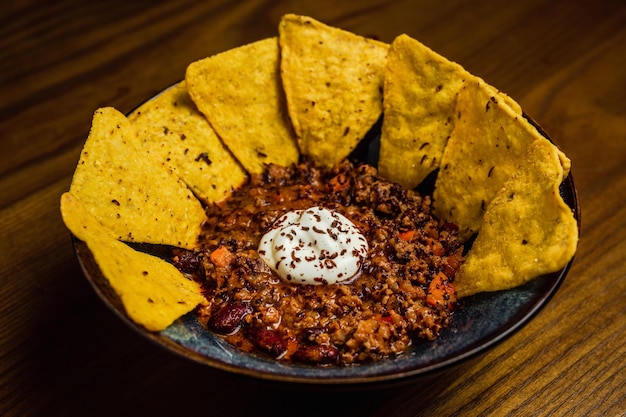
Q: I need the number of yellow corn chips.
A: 8